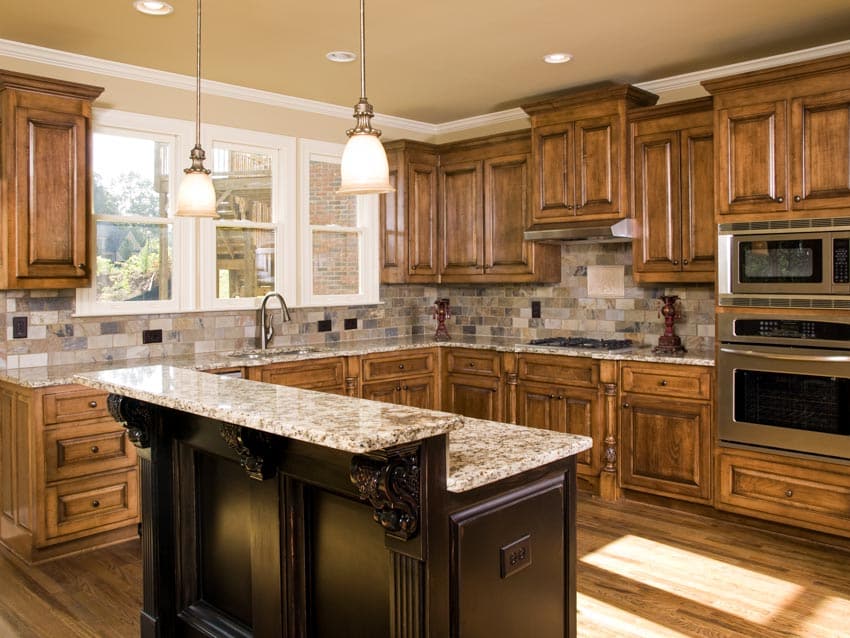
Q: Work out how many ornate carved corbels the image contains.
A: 3